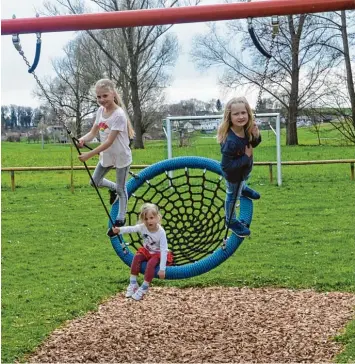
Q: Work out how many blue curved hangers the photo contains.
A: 2